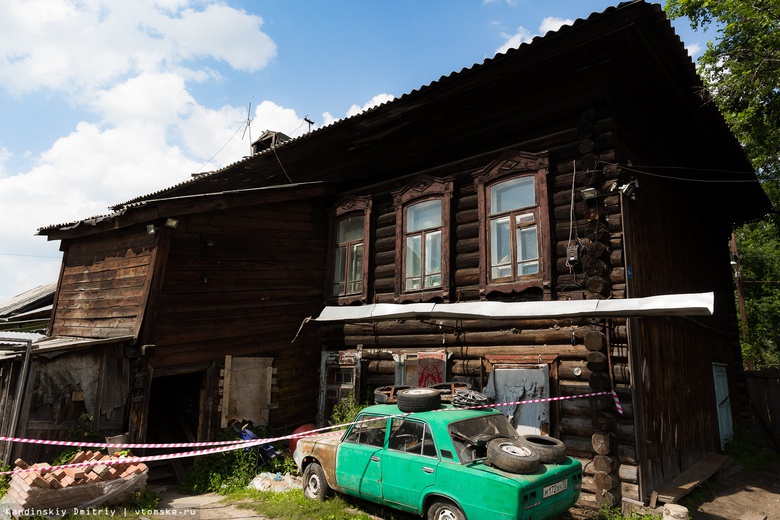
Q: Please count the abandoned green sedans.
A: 1